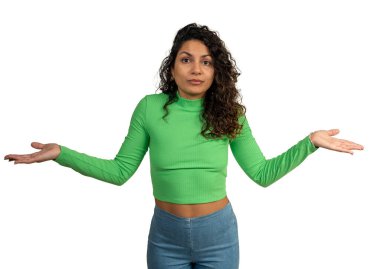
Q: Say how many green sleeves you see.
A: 2